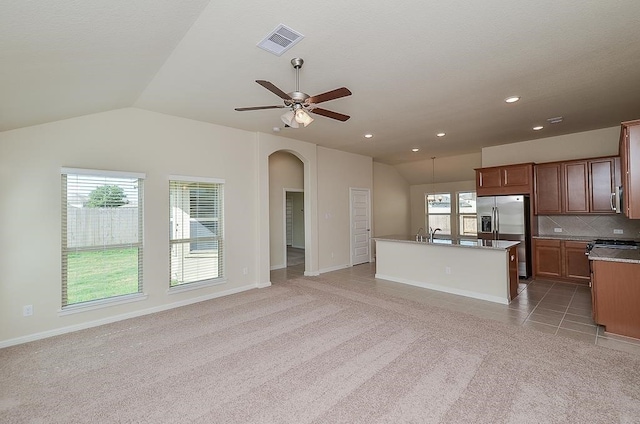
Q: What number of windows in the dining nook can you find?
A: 2